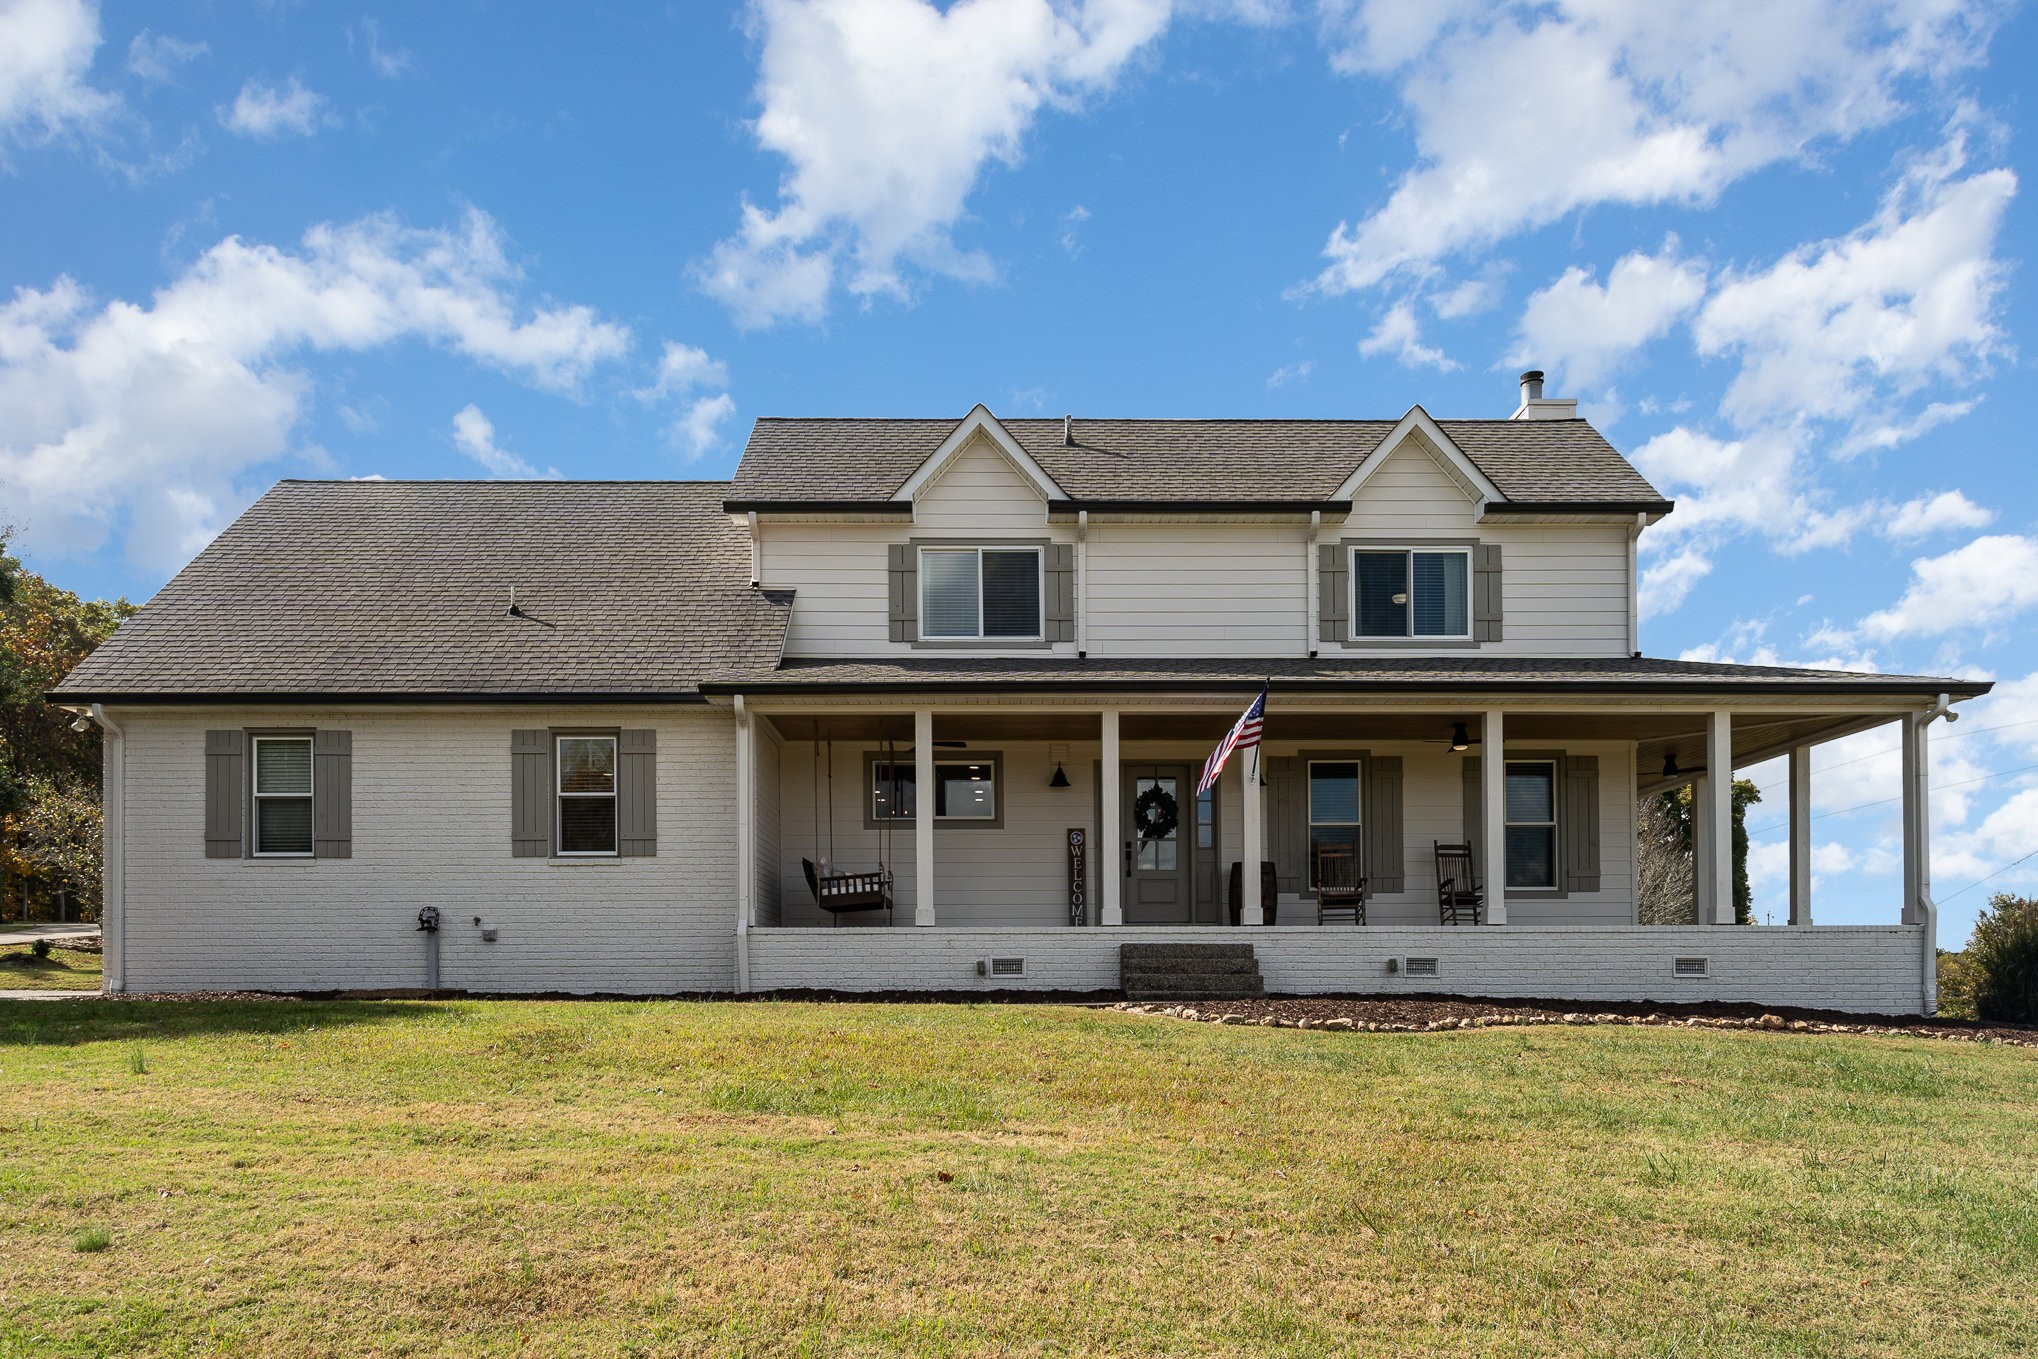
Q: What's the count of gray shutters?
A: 12